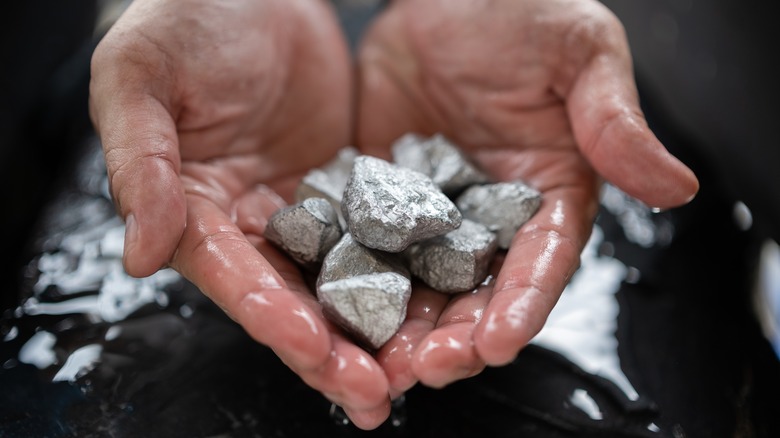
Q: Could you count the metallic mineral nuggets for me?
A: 8